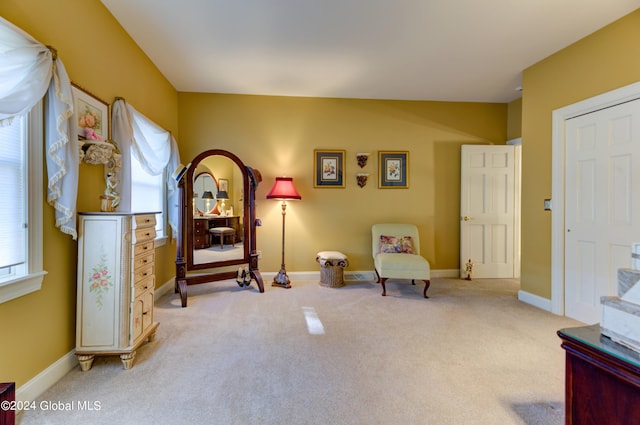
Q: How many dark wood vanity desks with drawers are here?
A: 1